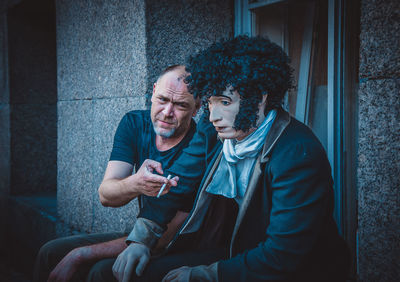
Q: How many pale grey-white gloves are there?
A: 2